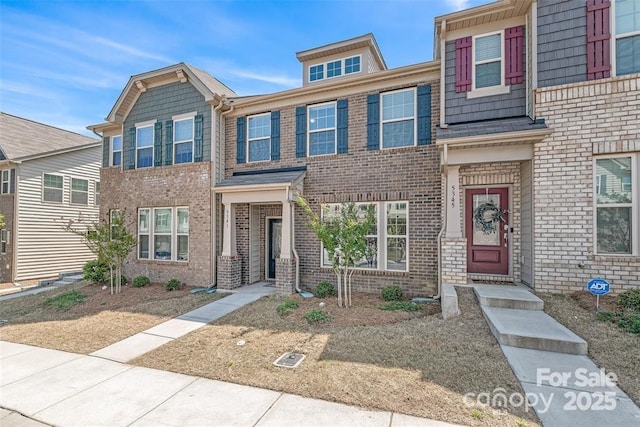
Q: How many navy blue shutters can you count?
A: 6